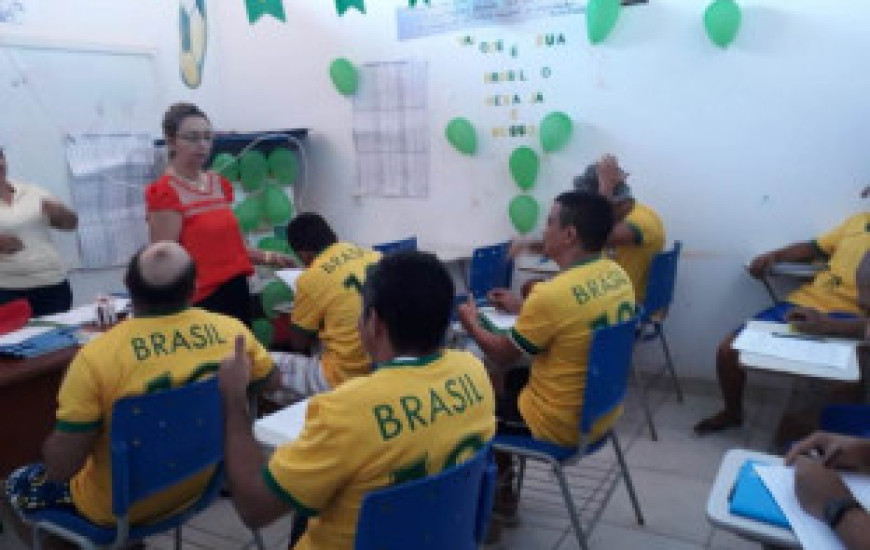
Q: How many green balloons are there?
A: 15